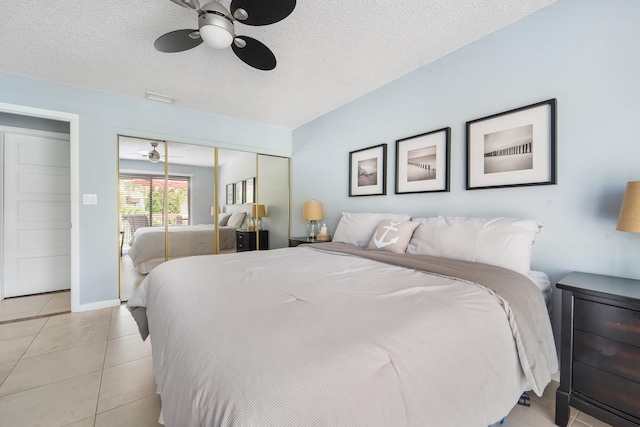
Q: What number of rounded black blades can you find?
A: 3